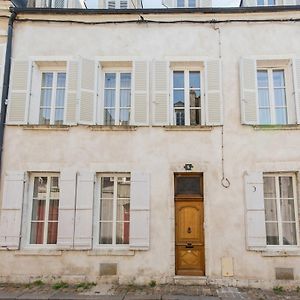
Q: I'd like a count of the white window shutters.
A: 13